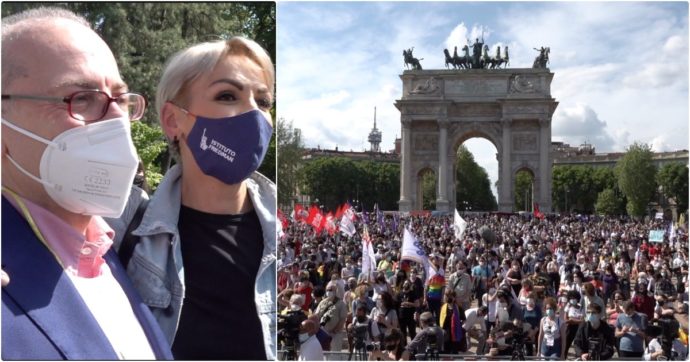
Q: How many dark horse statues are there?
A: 8